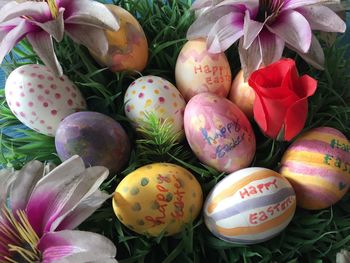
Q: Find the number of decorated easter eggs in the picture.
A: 10